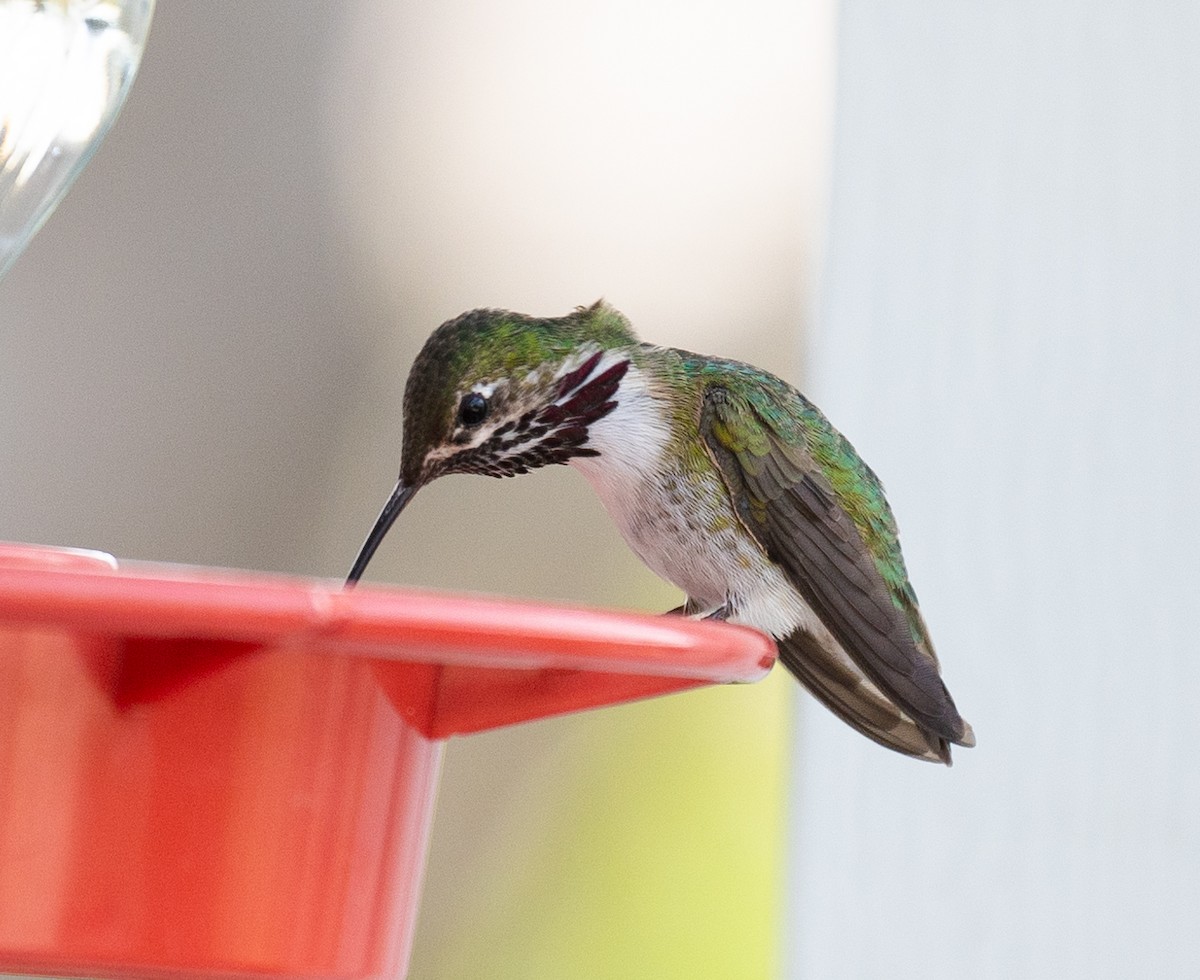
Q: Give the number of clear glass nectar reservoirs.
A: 1